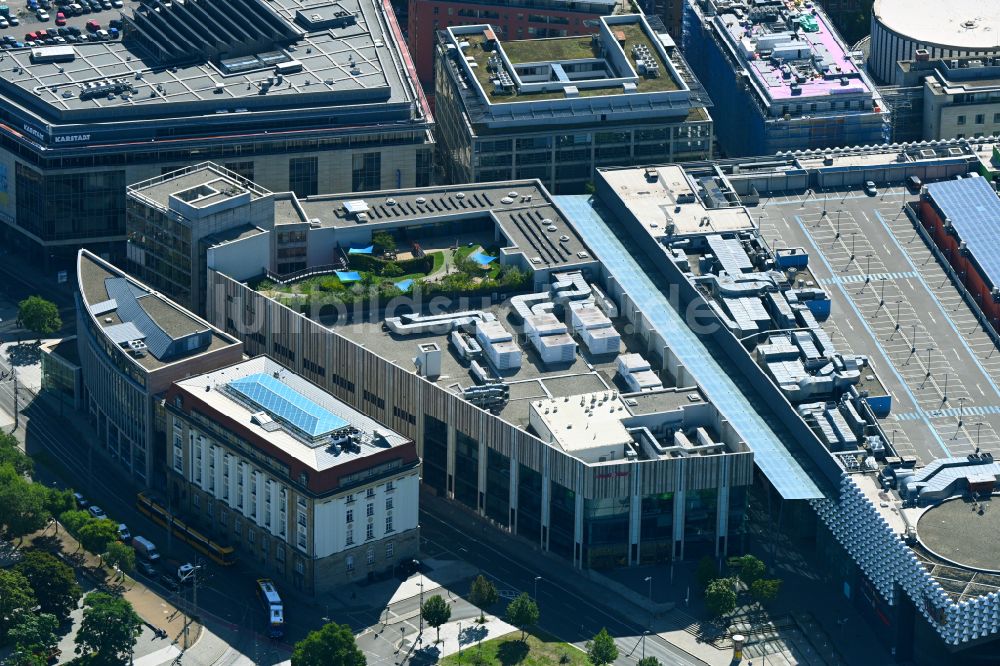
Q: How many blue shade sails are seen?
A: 4